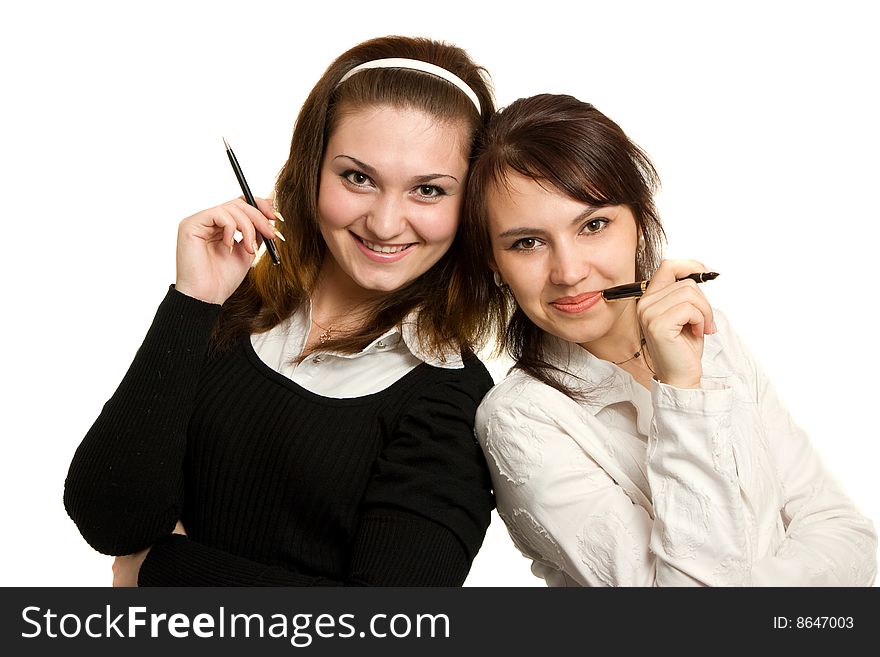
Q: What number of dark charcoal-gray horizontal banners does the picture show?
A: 1